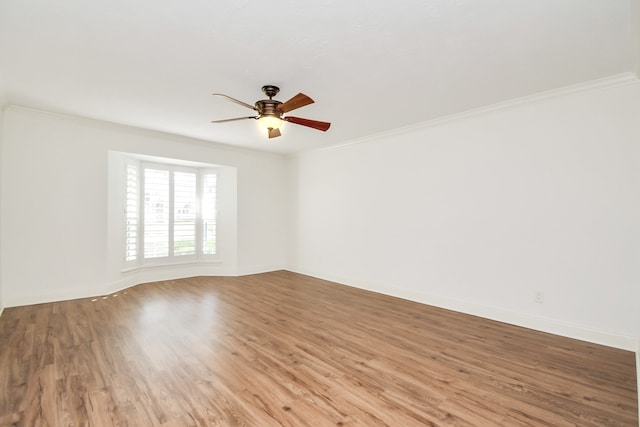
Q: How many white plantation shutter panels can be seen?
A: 4